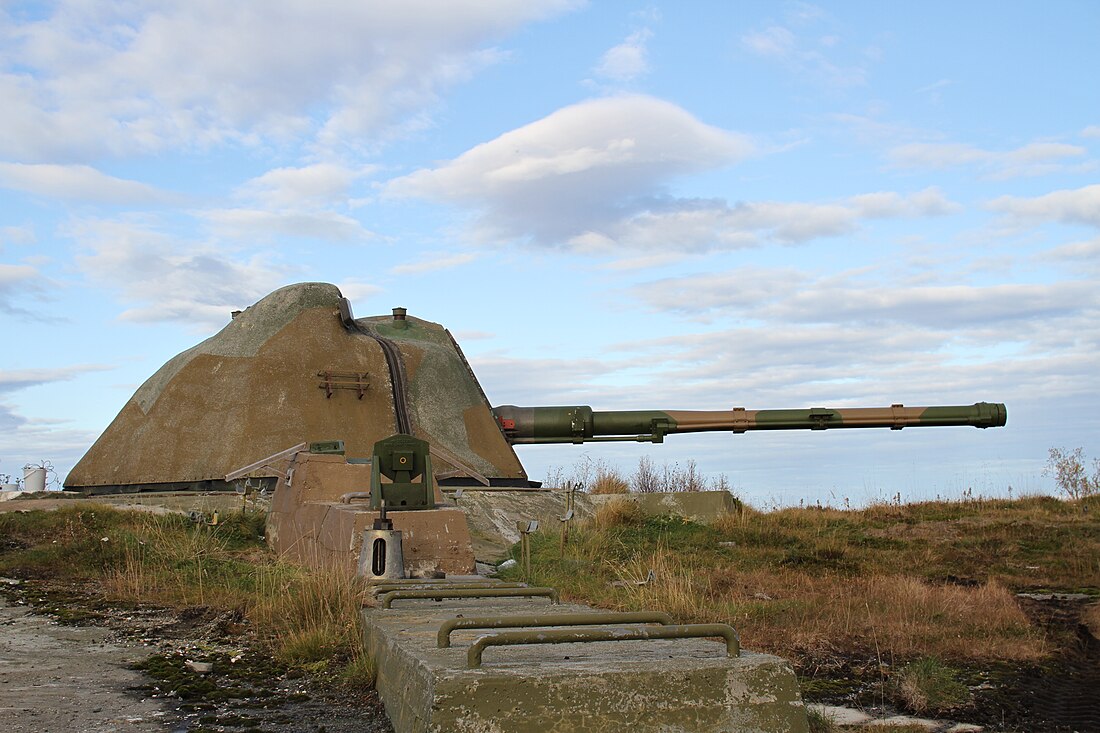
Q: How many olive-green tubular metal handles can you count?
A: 5